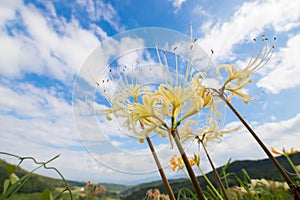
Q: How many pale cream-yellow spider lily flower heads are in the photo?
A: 4